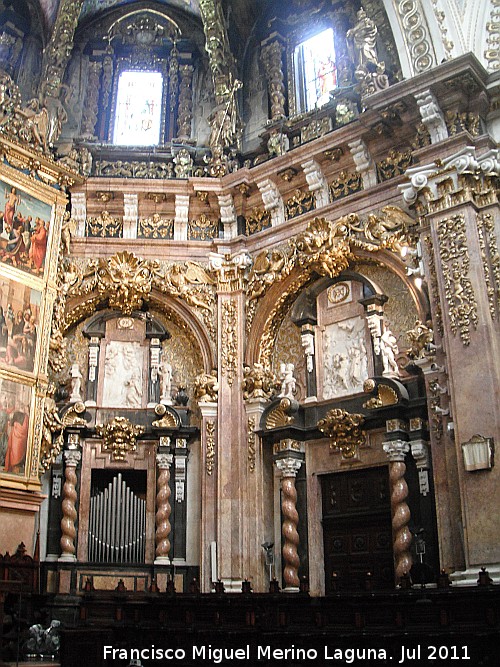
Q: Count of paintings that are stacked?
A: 3